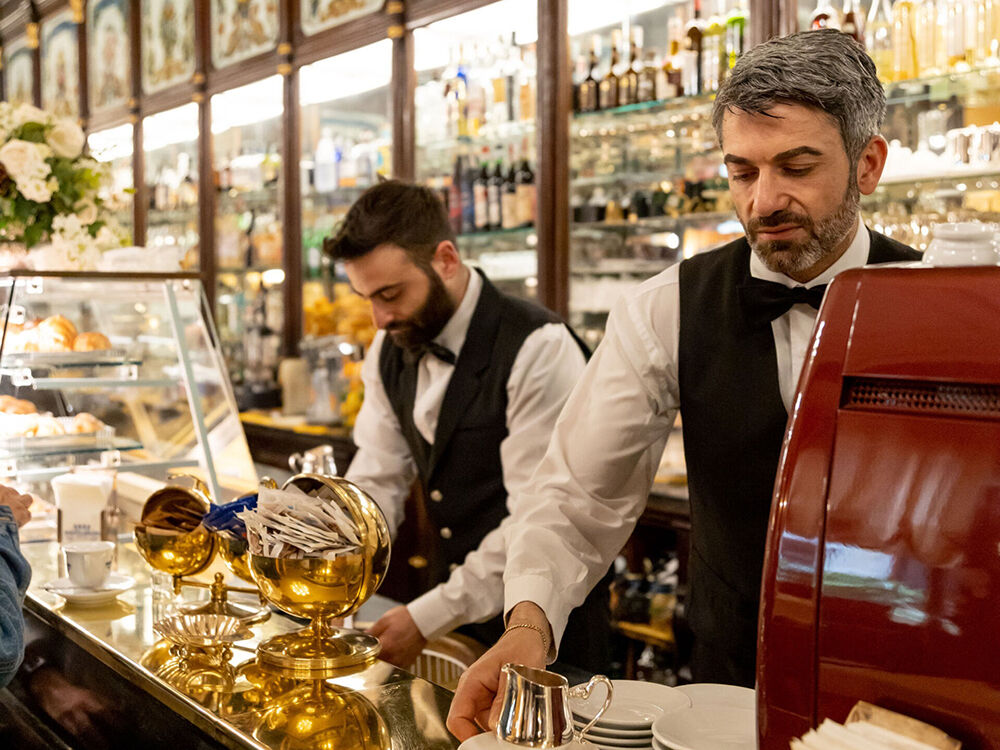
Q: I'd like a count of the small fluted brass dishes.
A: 1